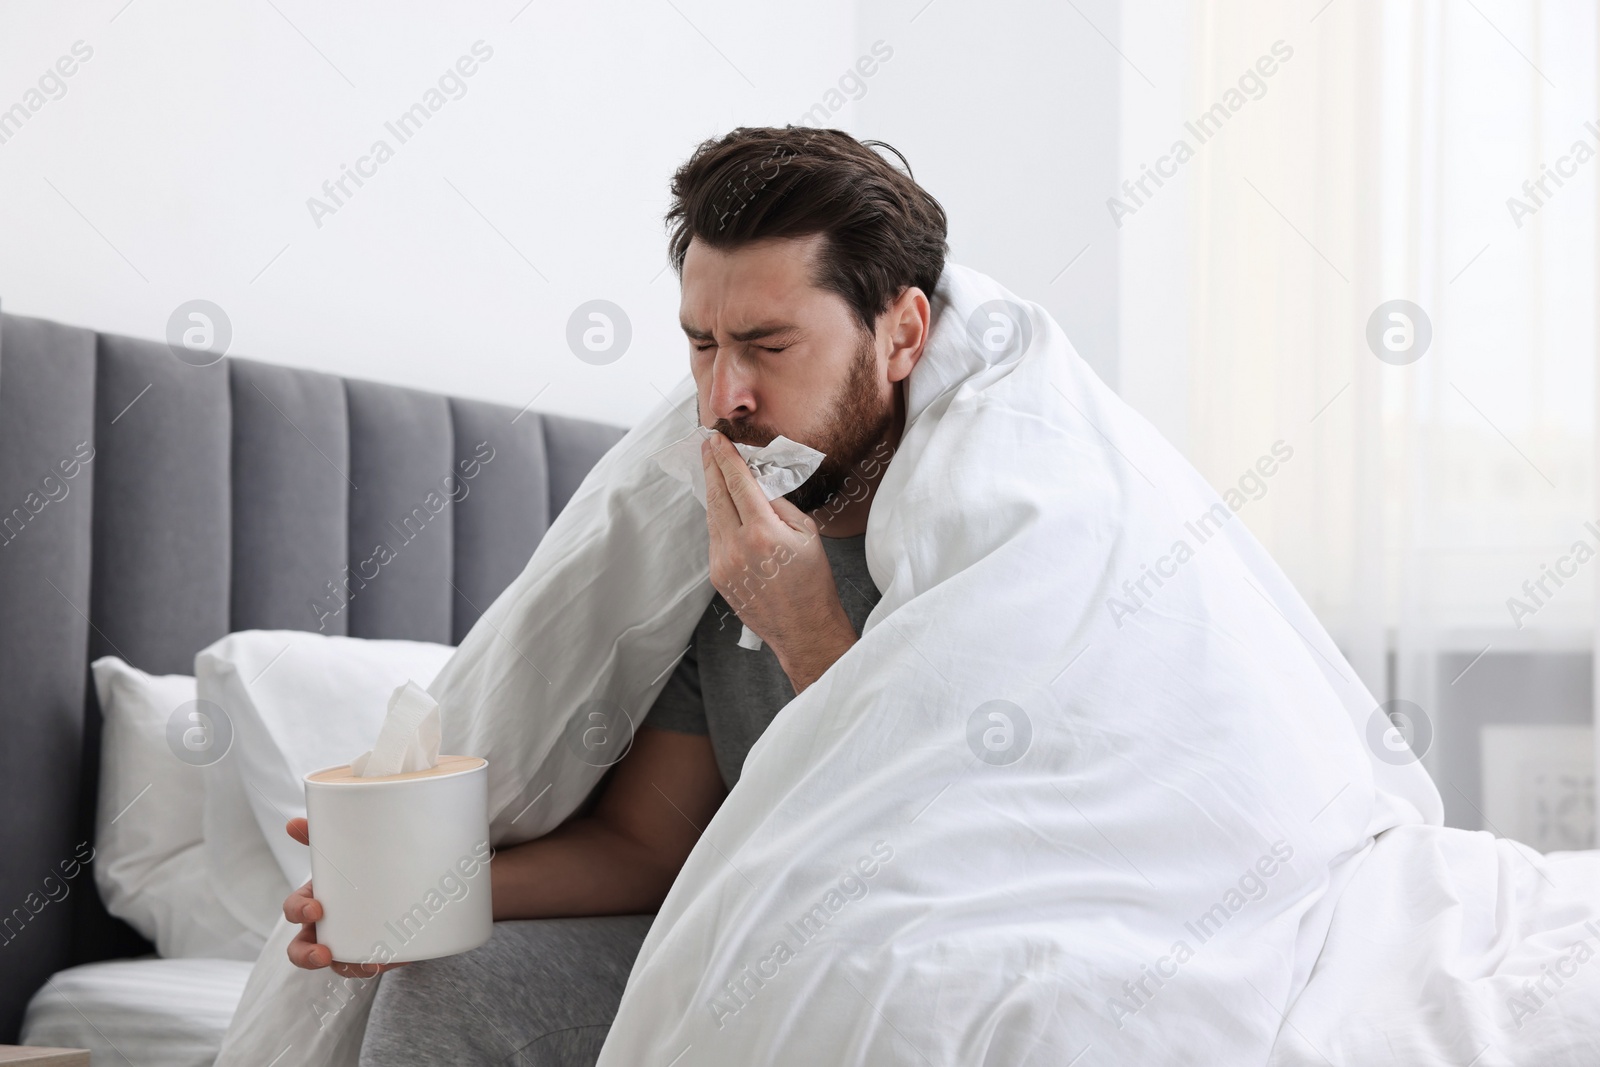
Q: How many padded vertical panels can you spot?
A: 6